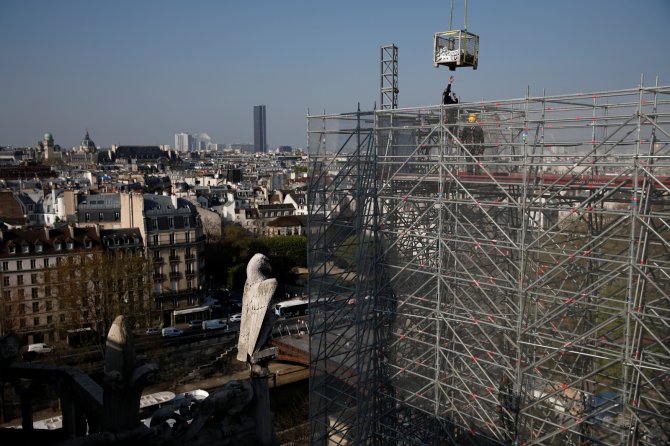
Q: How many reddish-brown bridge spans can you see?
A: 1